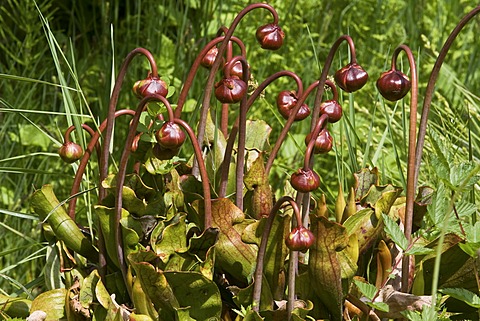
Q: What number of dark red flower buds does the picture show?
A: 15